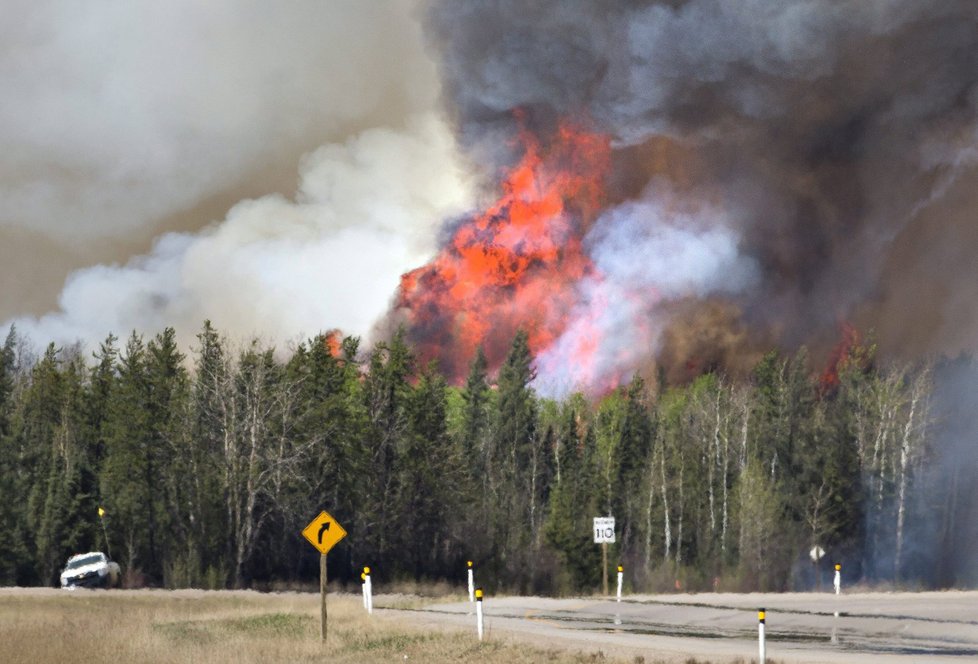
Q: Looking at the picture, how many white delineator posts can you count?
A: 7